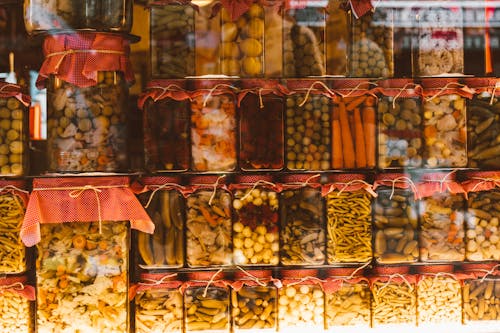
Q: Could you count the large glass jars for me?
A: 3